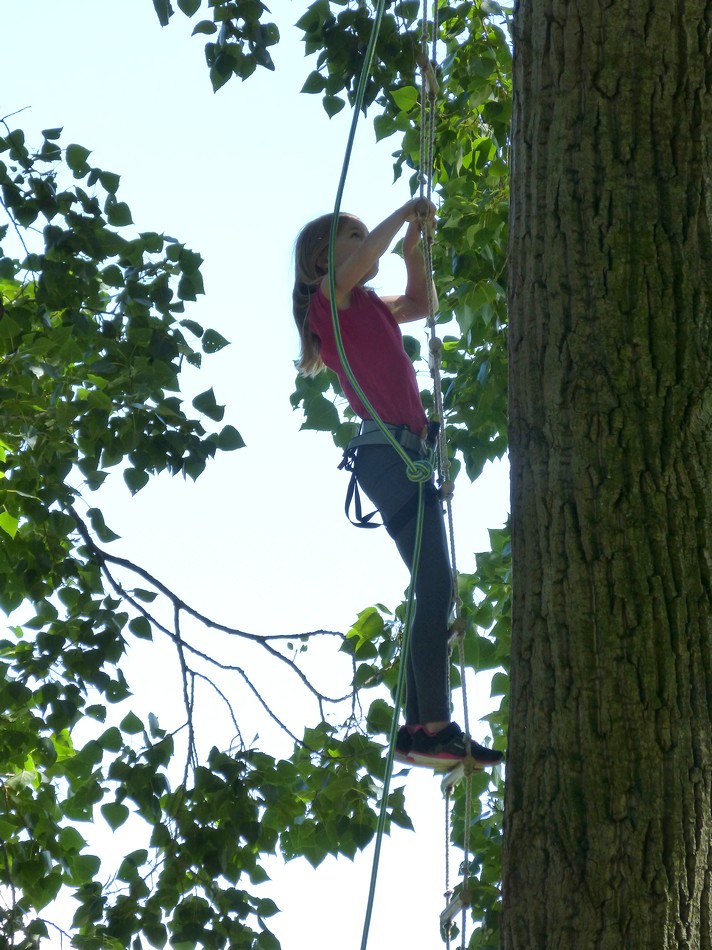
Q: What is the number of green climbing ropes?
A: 1